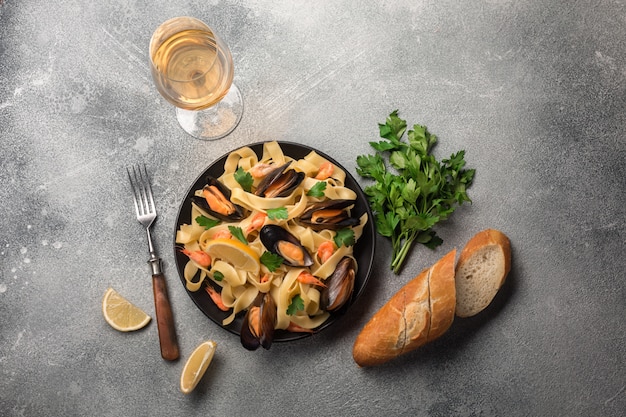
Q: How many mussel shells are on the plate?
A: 6